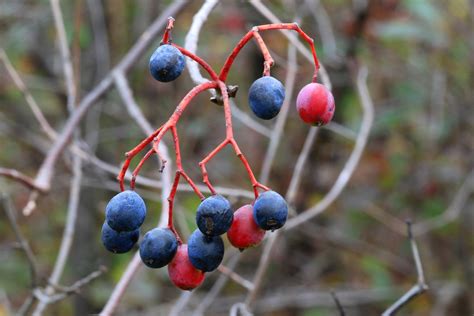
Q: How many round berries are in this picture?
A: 11